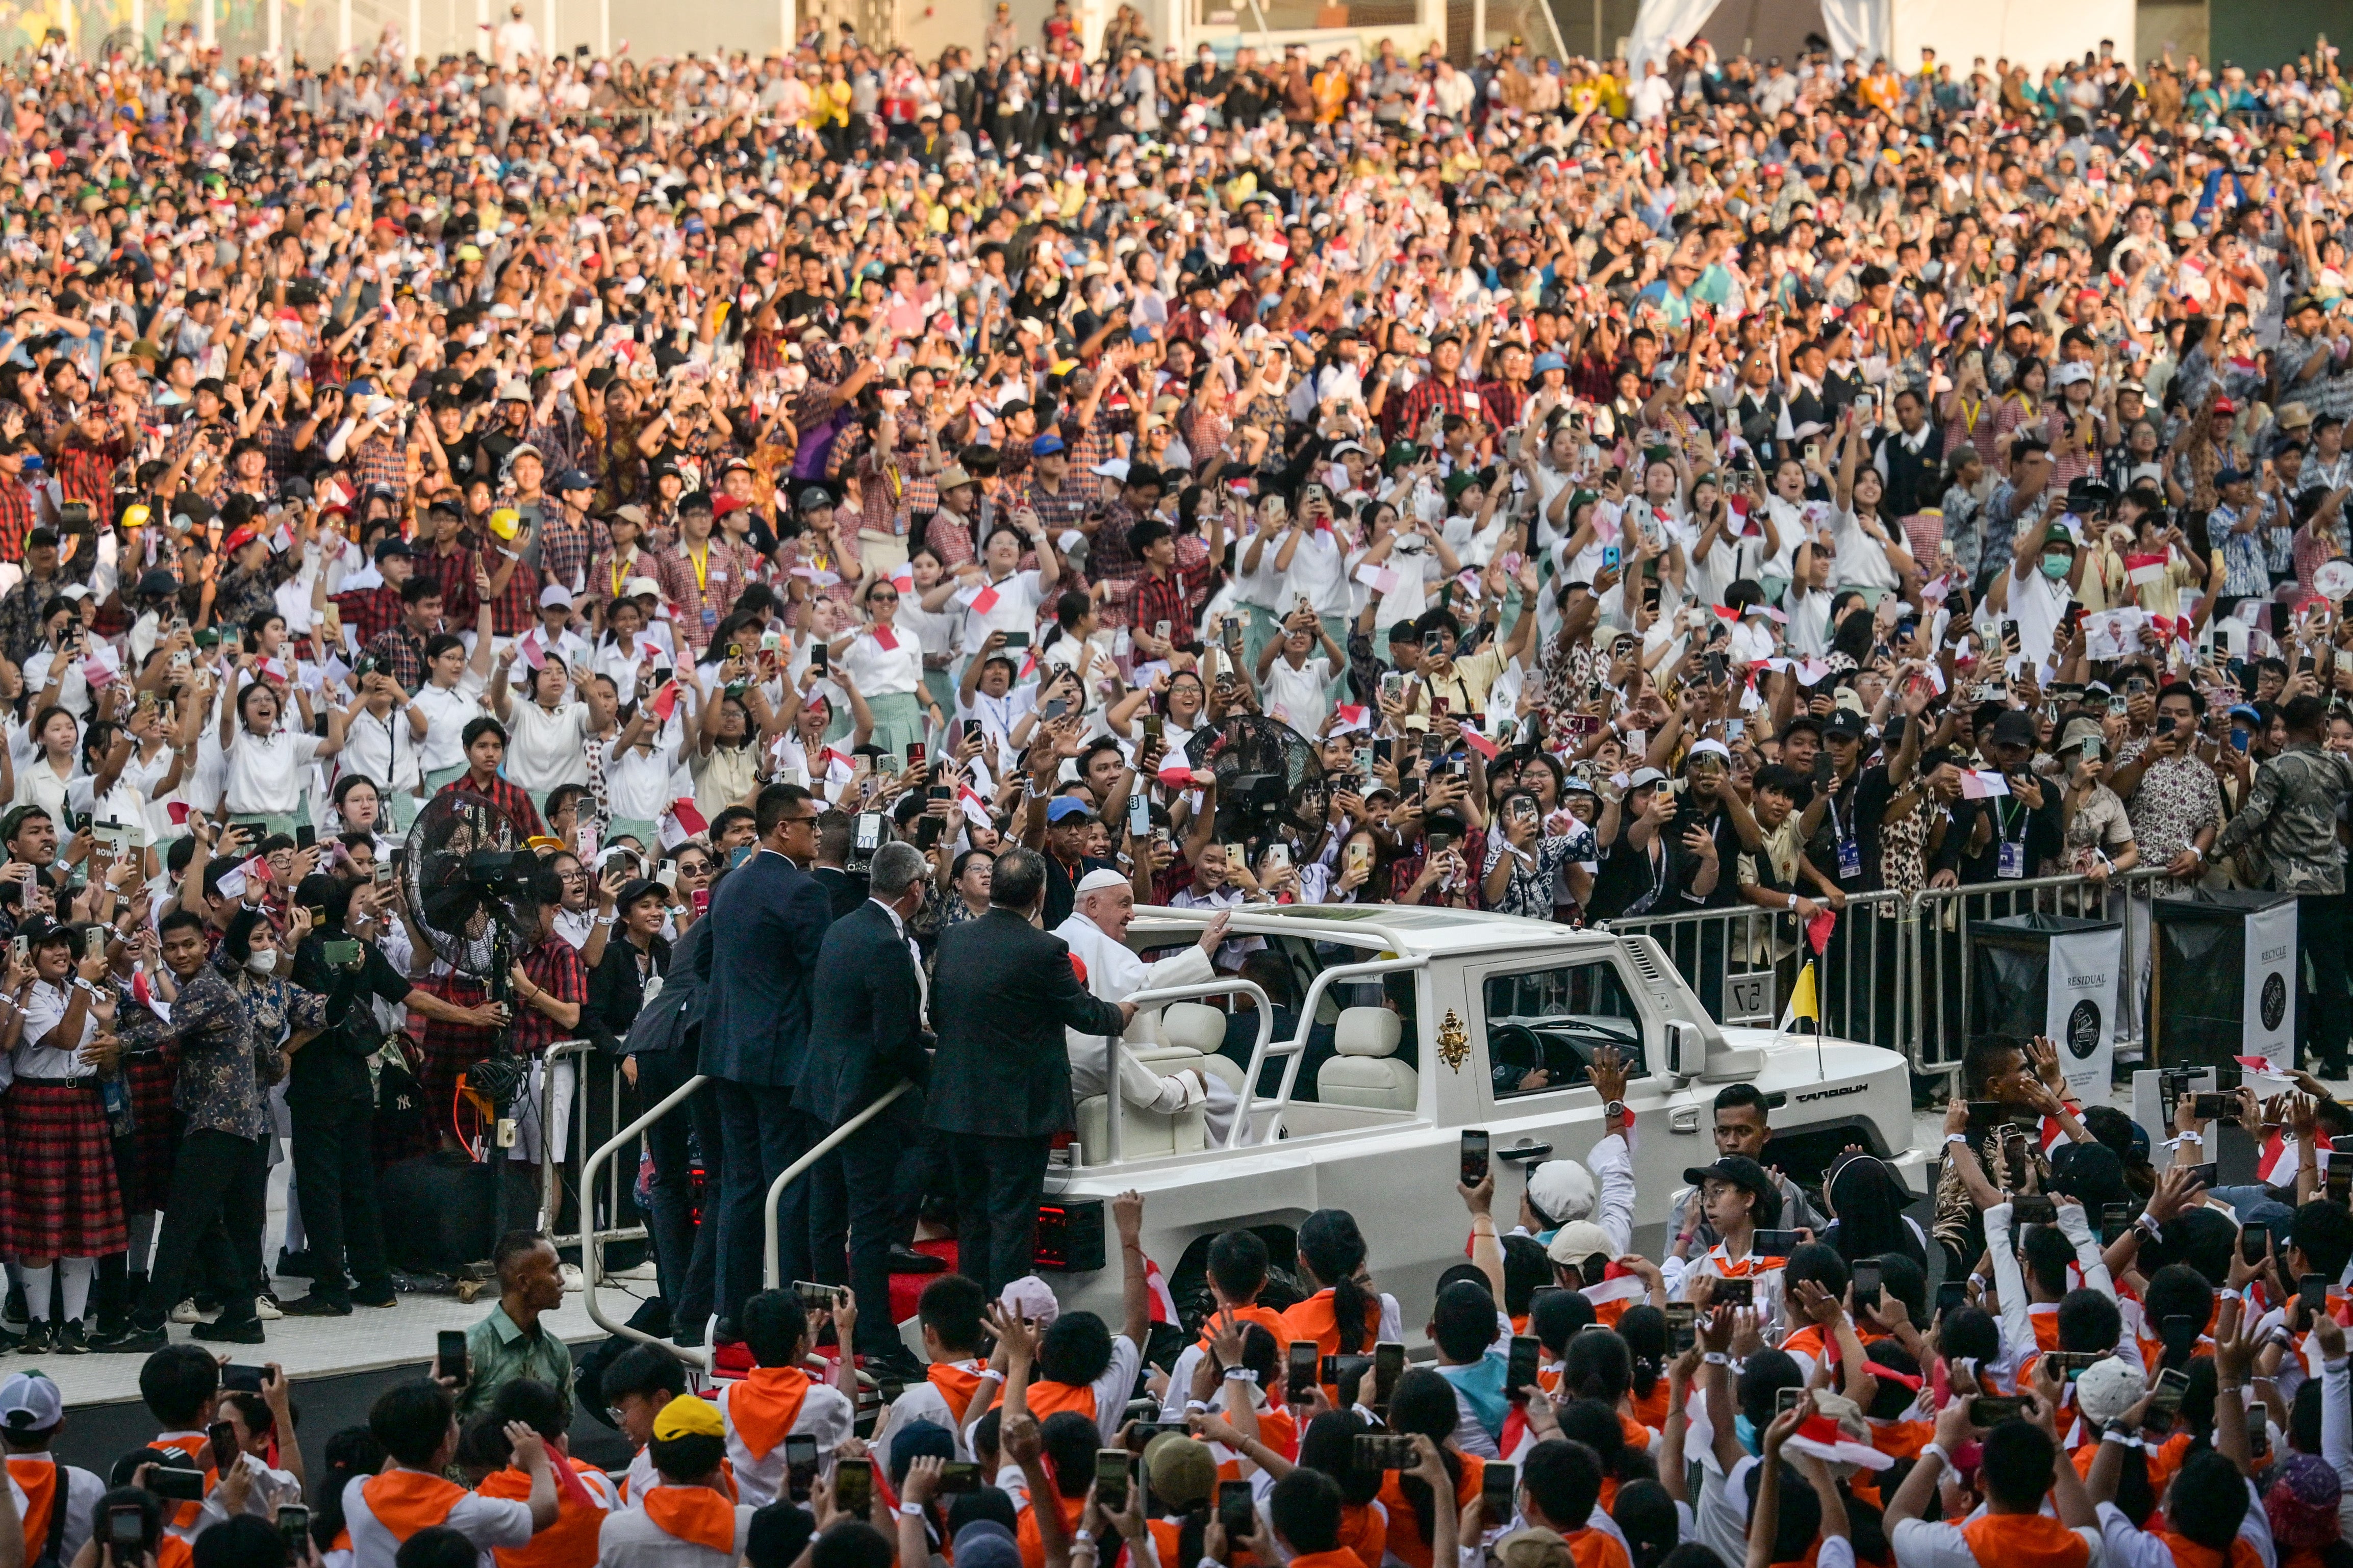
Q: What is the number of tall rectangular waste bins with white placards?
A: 2